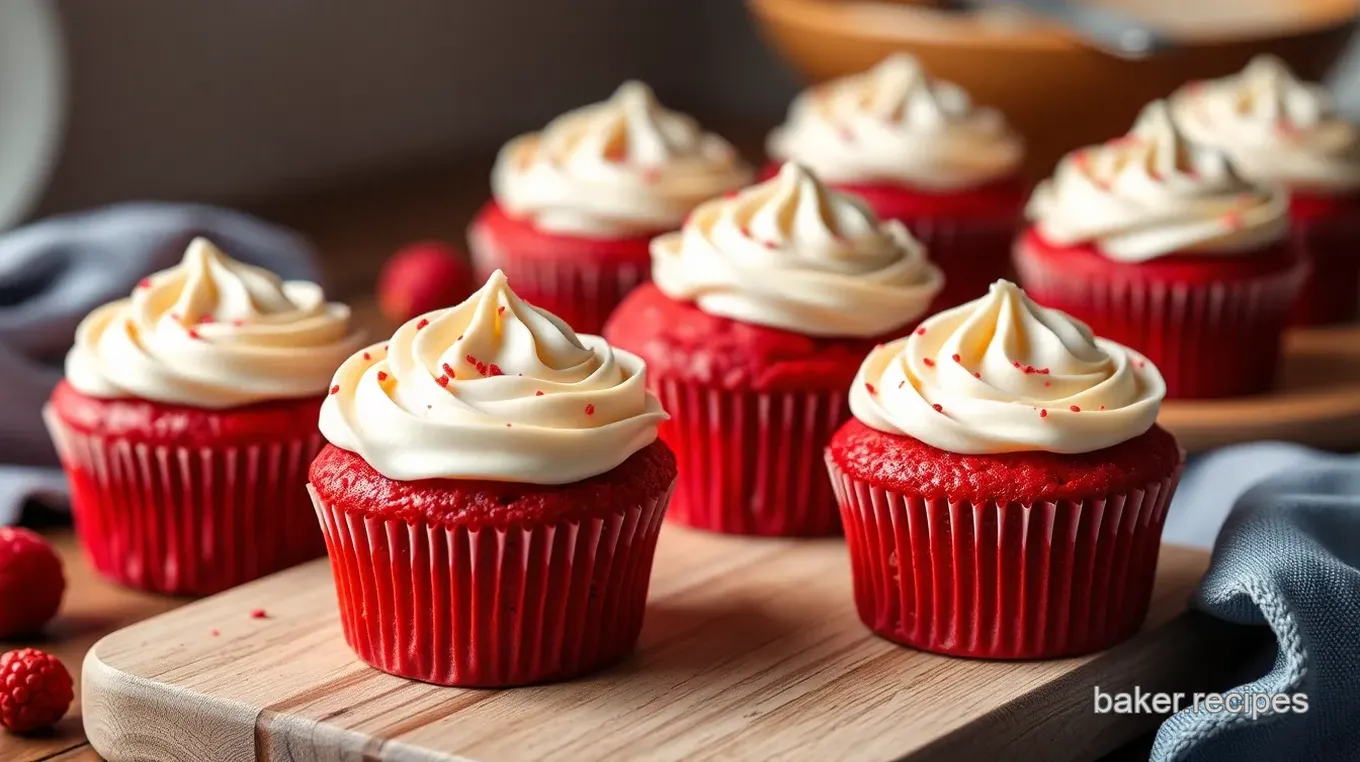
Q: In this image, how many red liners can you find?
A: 8